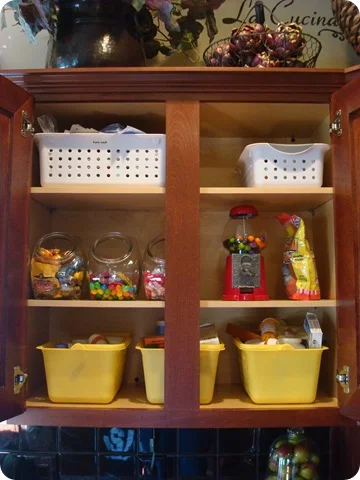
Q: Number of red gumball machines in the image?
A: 1